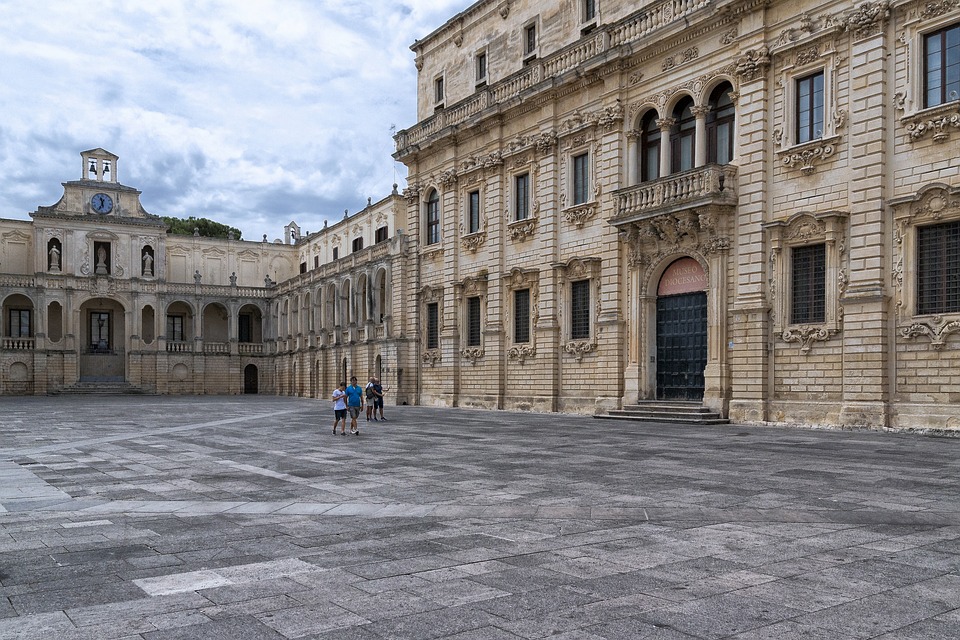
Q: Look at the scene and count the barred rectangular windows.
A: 6